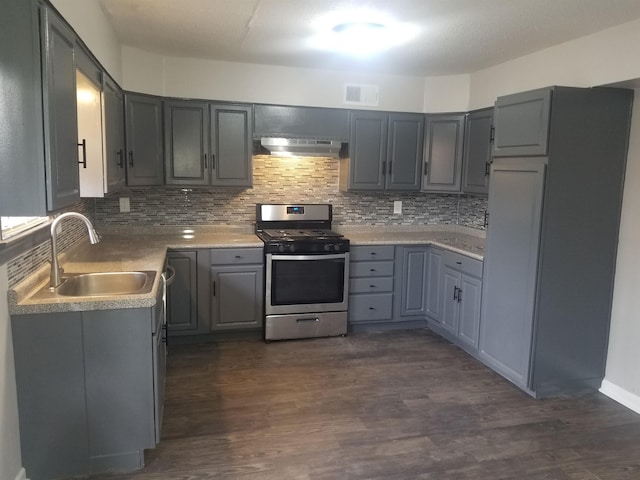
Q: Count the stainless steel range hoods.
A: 1